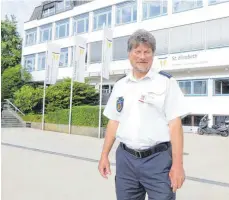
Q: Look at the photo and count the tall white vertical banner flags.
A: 3